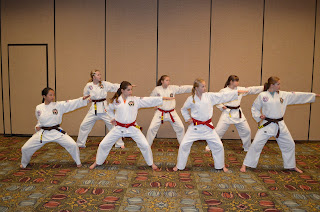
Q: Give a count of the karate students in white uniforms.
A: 7